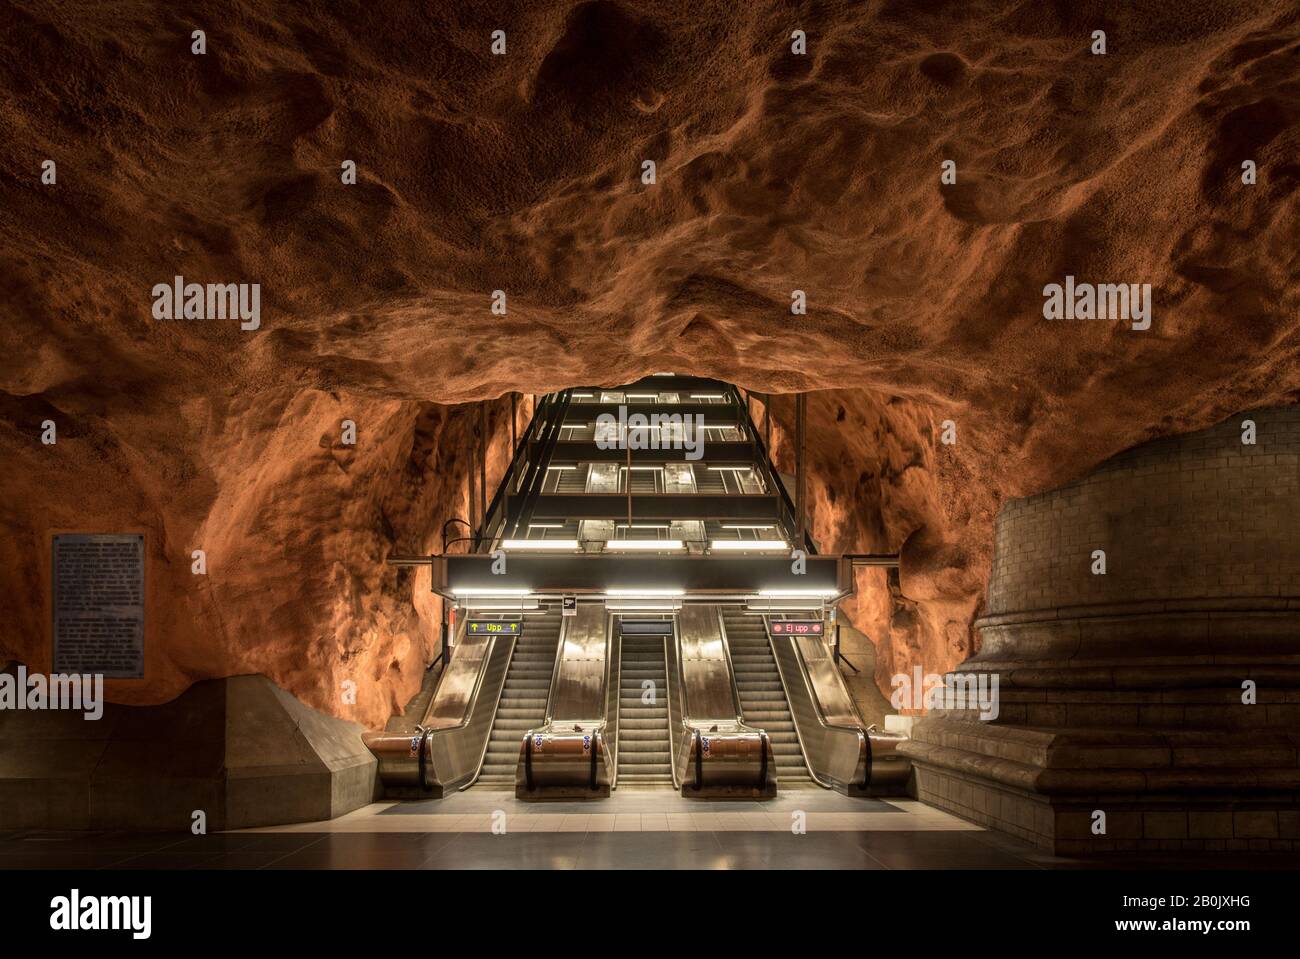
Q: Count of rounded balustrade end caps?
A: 4